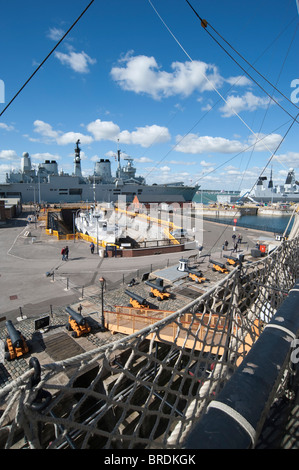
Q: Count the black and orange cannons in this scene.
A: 7